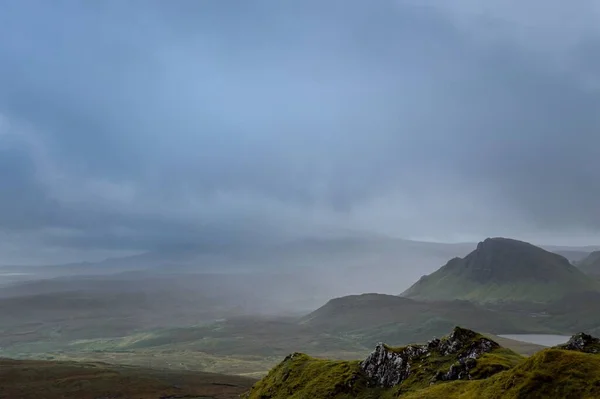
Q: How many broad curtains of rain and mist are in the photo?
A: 1